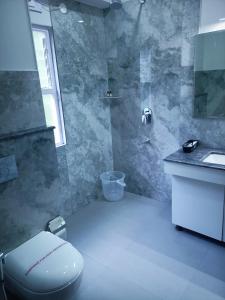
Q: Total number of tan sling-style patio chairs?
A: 0